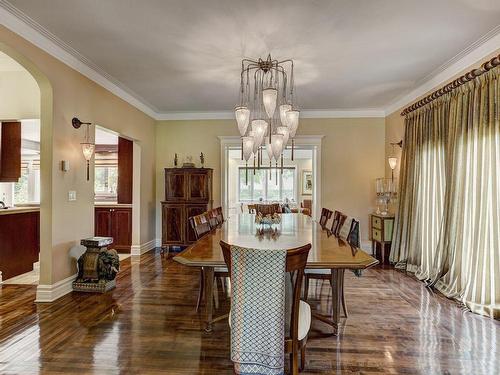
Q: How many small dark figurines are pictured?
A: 2